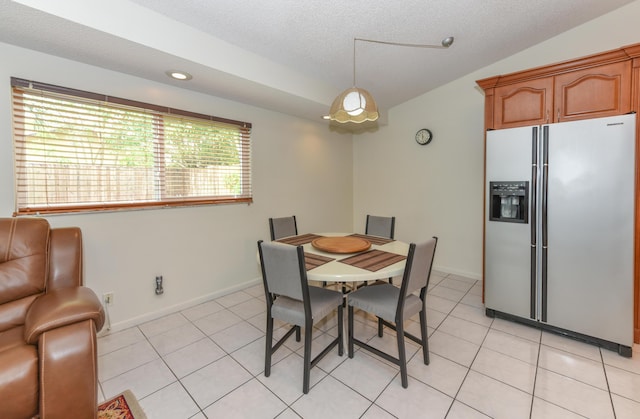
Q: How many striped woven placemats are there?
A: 4